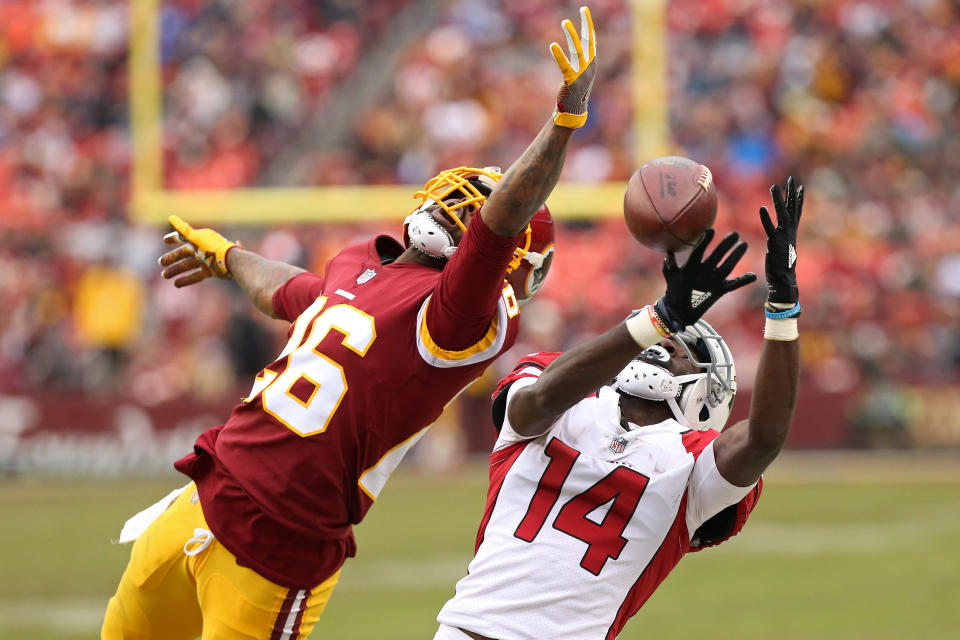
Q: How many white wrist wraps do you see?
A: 2